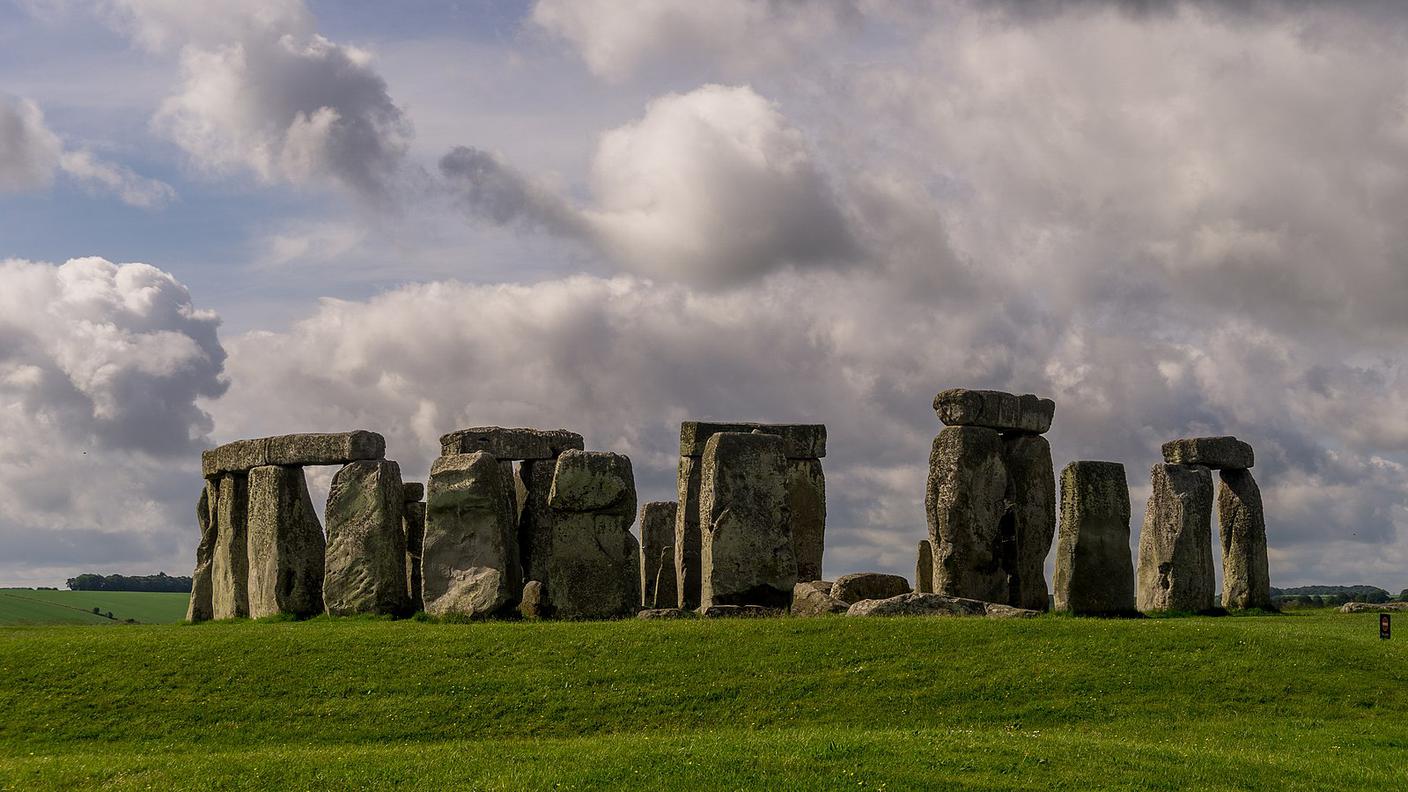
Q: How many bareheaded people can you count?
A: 0